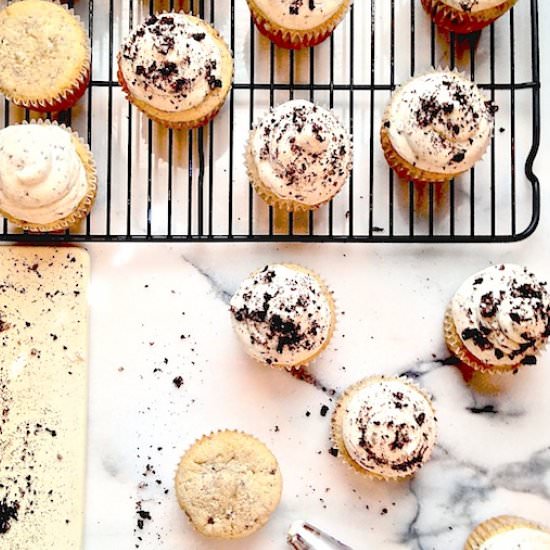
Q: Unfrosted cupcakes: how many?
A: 2